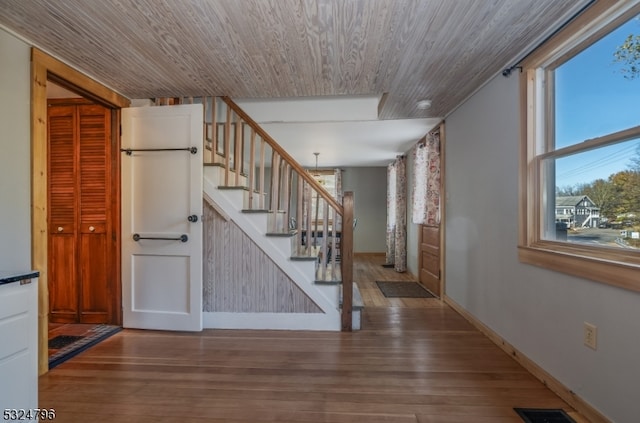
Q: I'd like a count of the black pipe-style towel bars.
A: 2